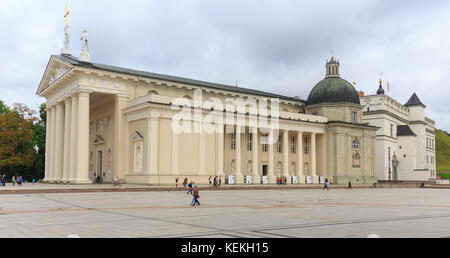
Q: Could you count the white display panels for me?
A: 6